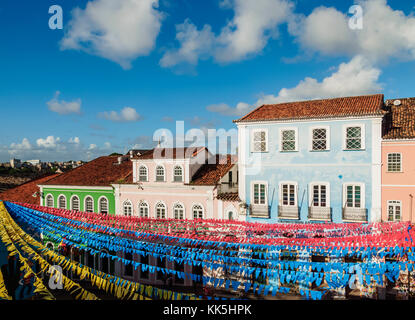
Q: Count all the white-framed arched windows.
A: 13